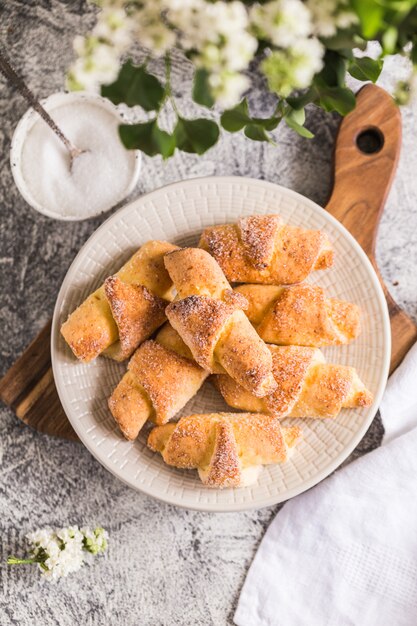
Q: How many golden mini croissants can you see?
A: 7